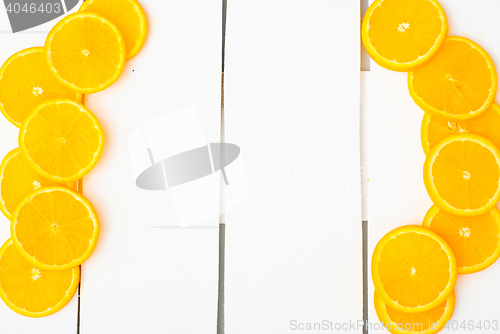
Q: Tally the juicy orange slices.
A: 14